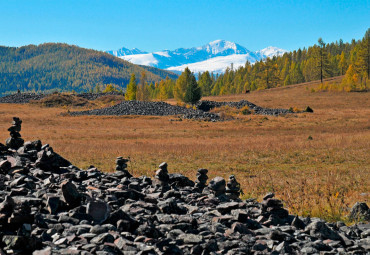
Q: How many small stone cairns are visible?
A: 6